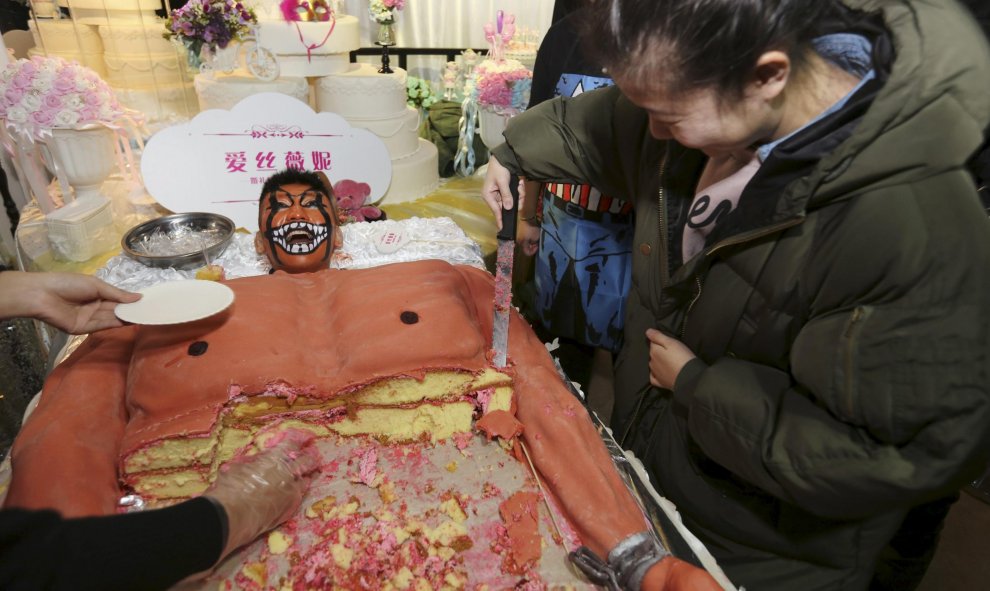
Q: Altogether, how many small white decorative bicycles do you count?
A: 1